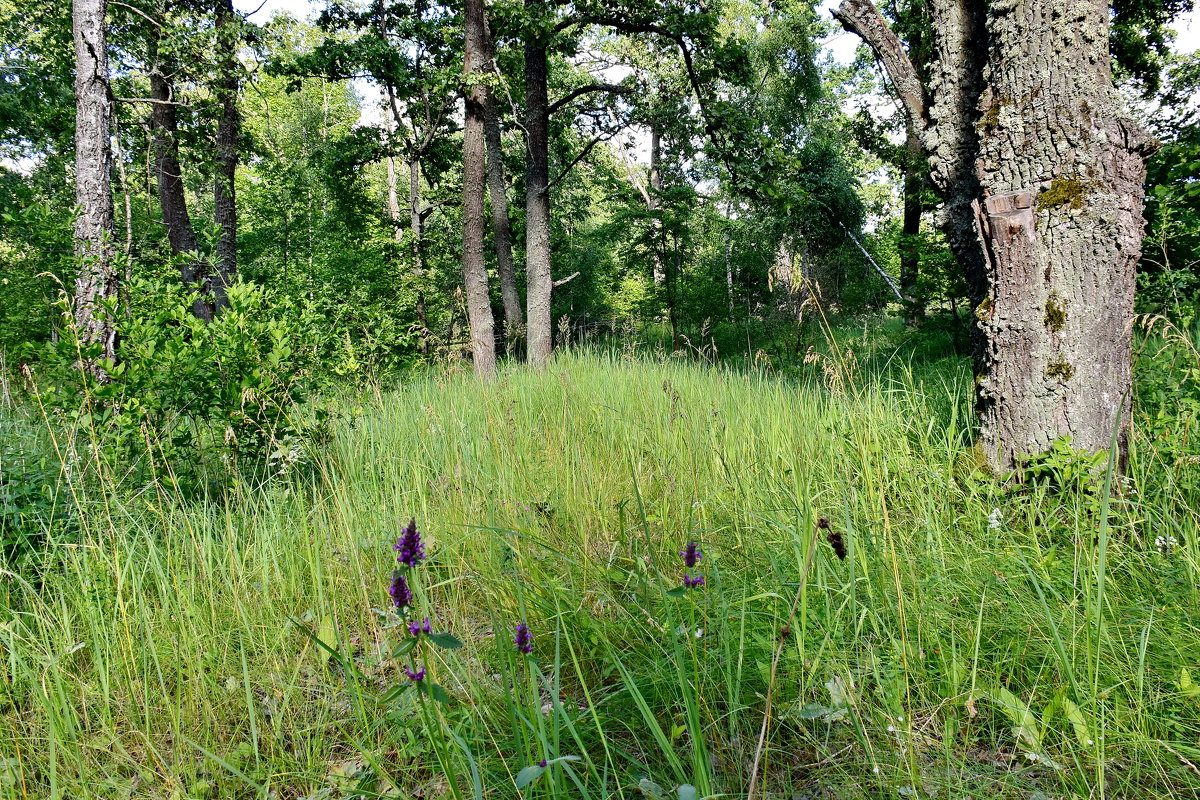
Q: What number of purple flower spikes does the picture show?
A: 4